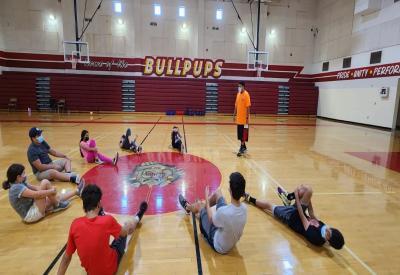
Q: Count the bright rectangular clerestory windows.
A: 4